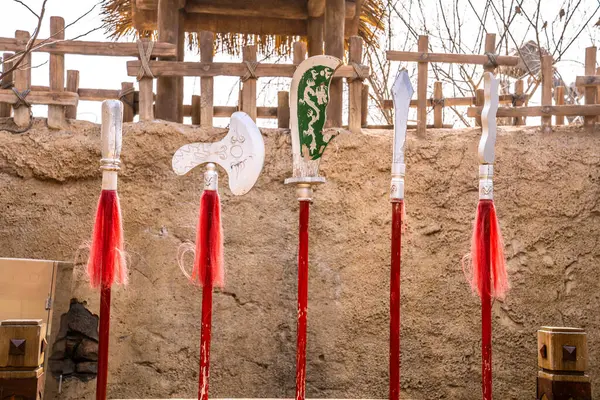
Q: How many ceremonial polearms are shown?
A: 5